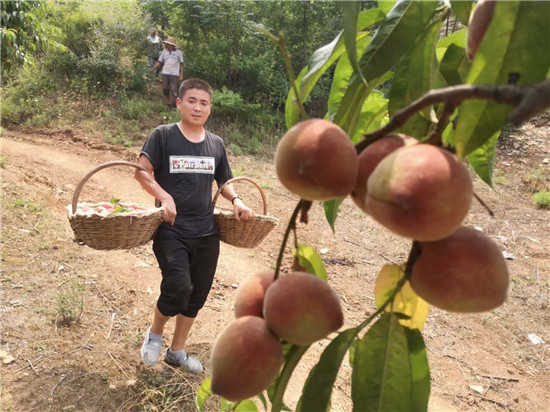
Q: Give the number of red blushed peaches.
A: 8